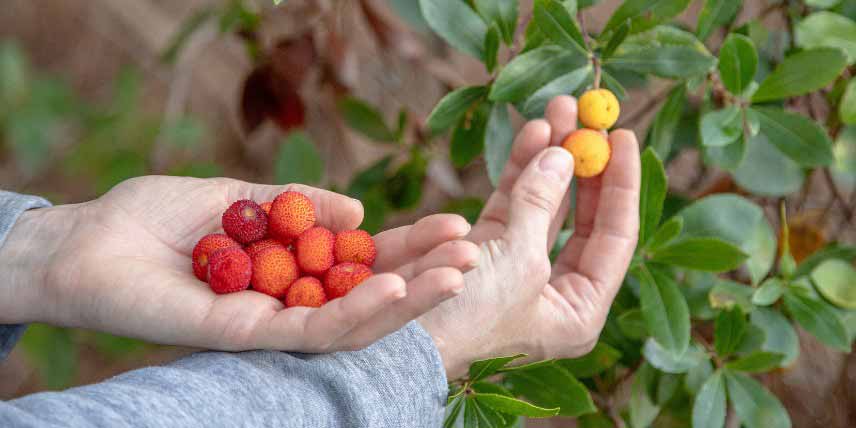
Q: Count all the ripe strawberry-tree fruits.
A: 11